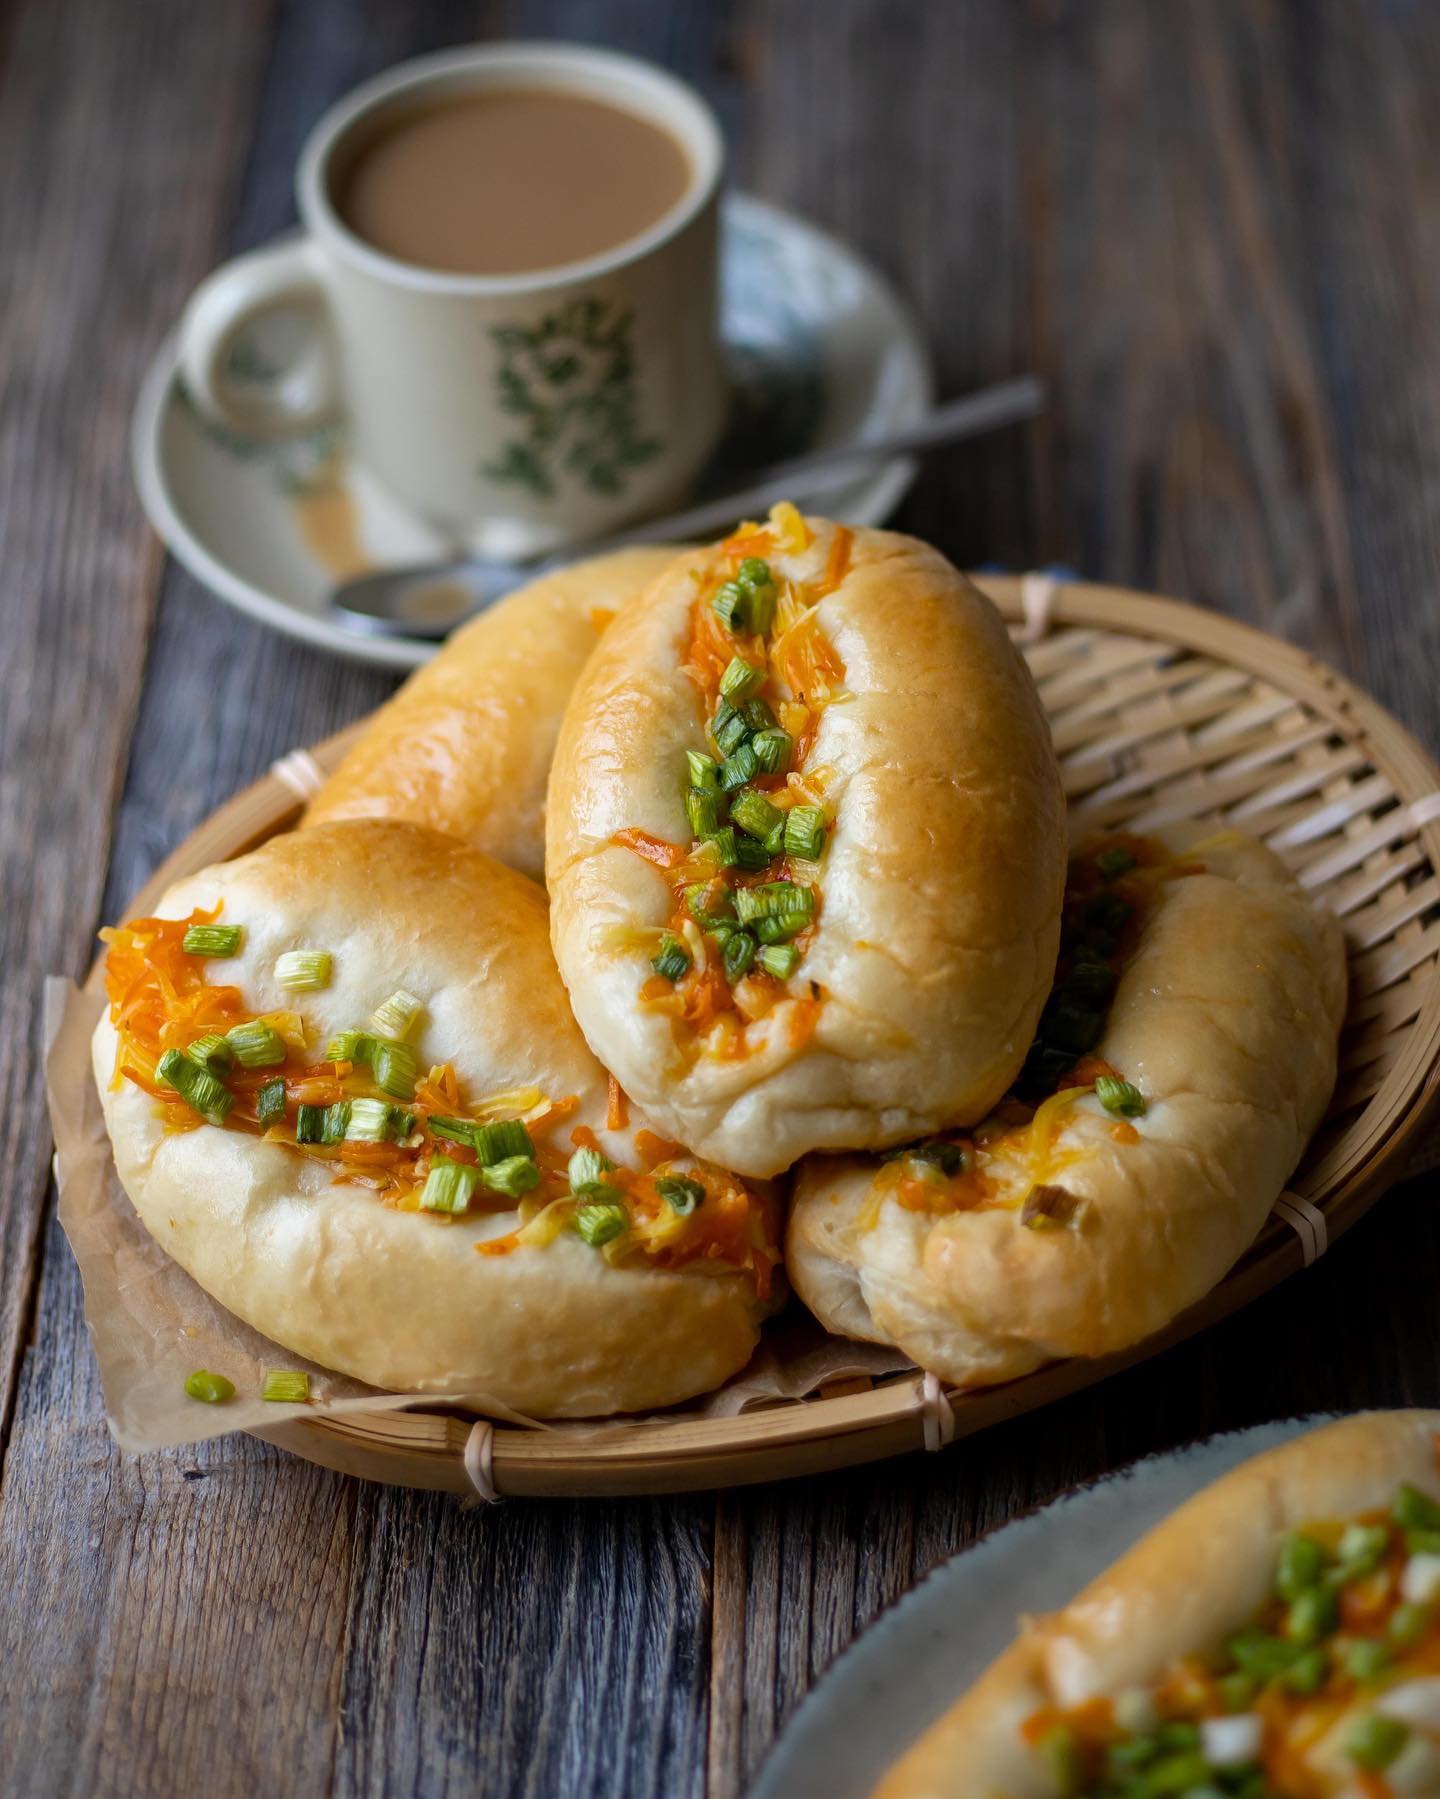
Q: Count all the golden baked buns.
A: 5